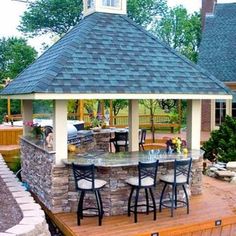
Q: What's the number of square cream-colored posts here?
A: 4